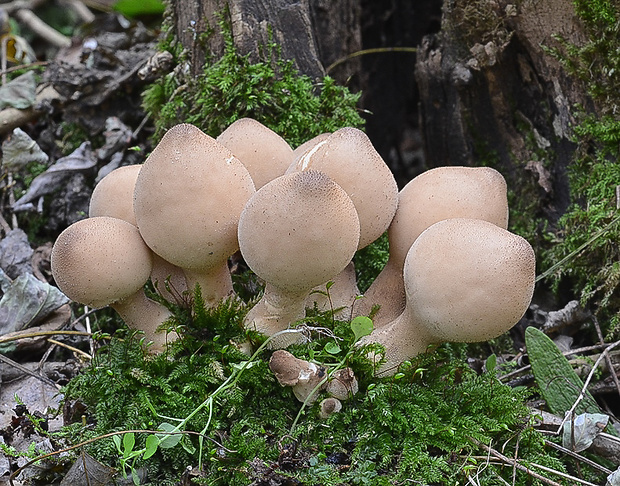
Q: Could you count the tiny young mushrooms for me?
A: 3